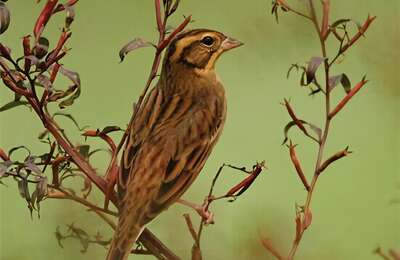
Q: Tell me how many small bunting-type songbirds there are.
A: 1